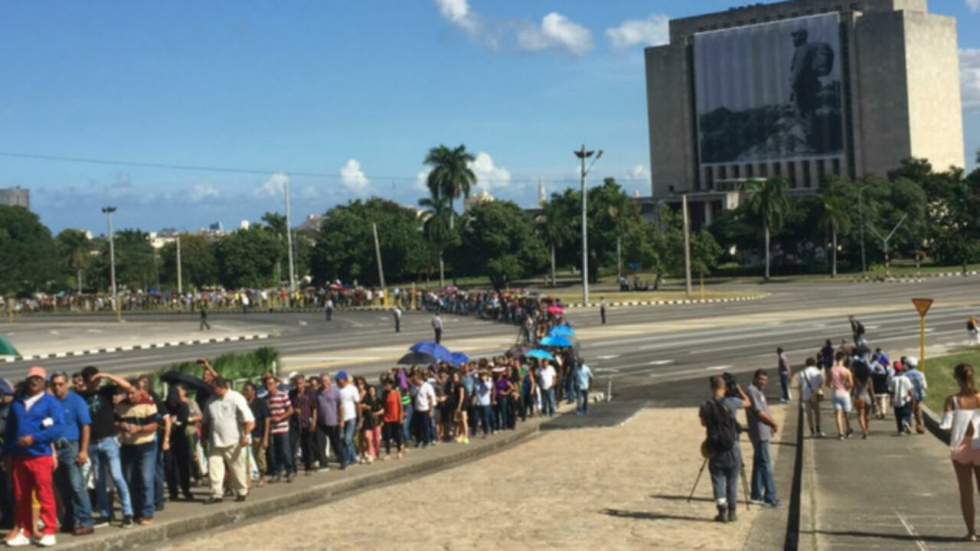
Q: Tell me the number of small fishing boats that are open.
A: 0